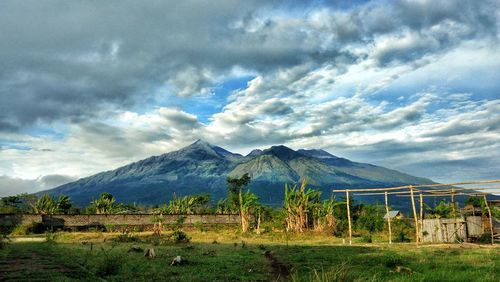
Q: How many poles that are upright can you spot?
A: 6